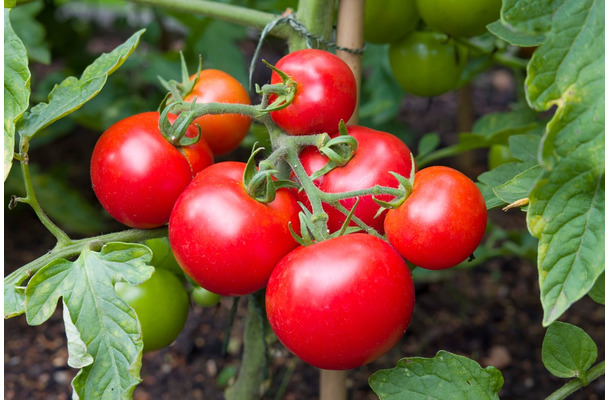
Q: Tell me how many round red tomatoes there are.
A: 7